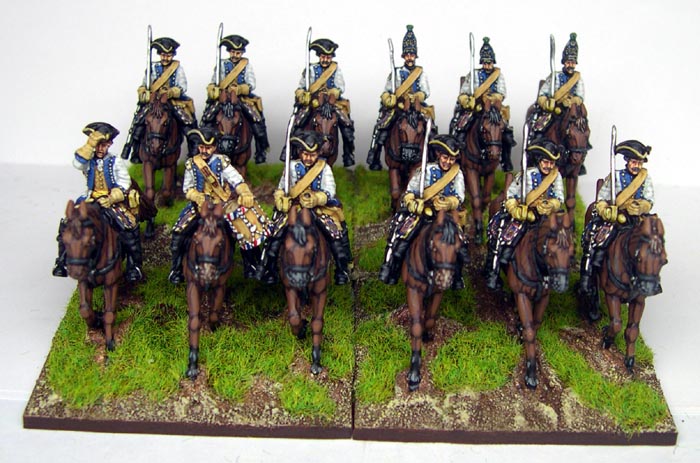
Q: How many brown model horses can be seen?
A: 12